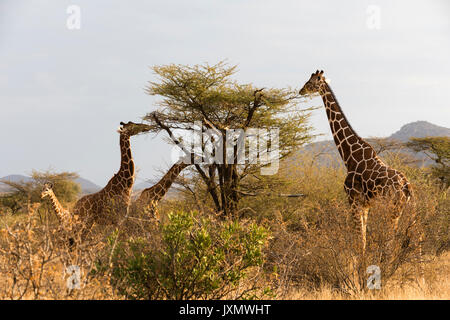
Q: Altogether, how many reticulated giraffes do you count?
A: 4